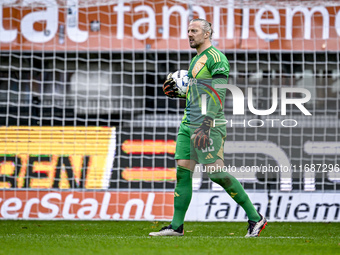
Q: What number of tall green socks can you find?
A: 2